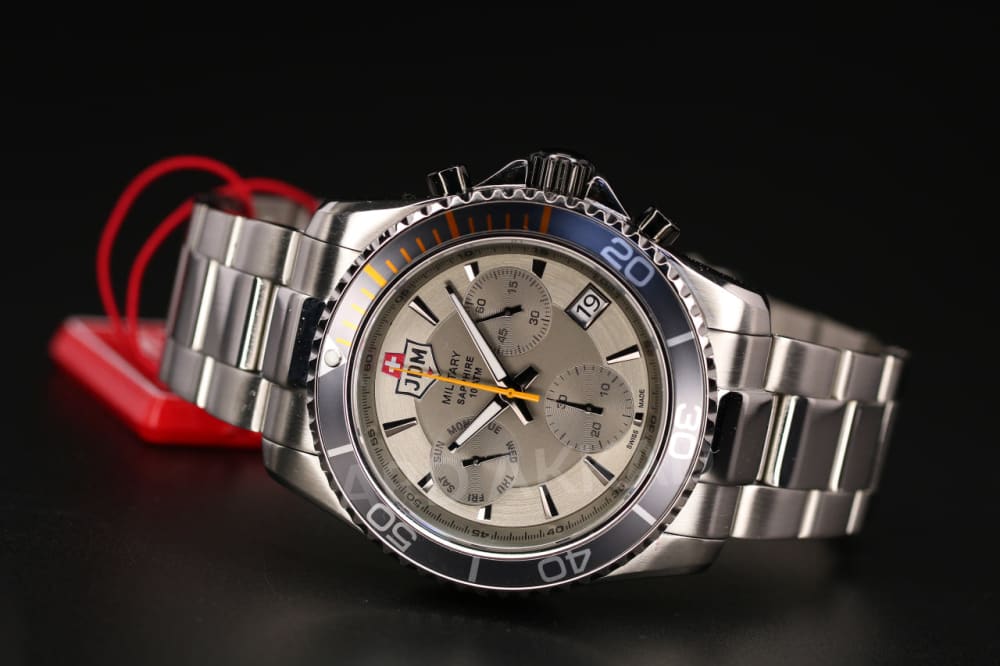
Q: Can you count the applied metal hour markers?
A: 10